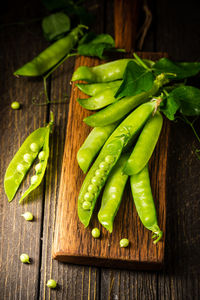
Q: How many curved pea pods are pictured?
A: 11